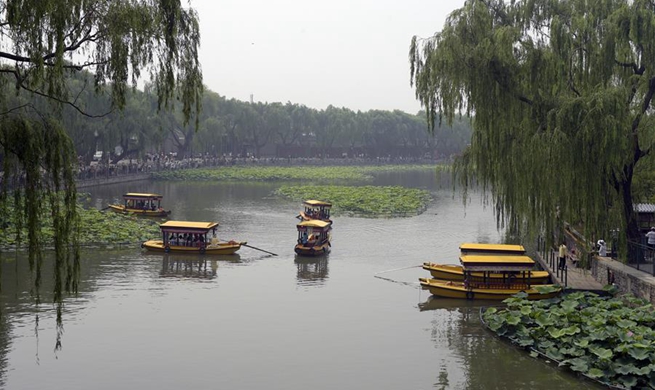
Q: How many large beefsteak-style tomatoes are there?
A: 0